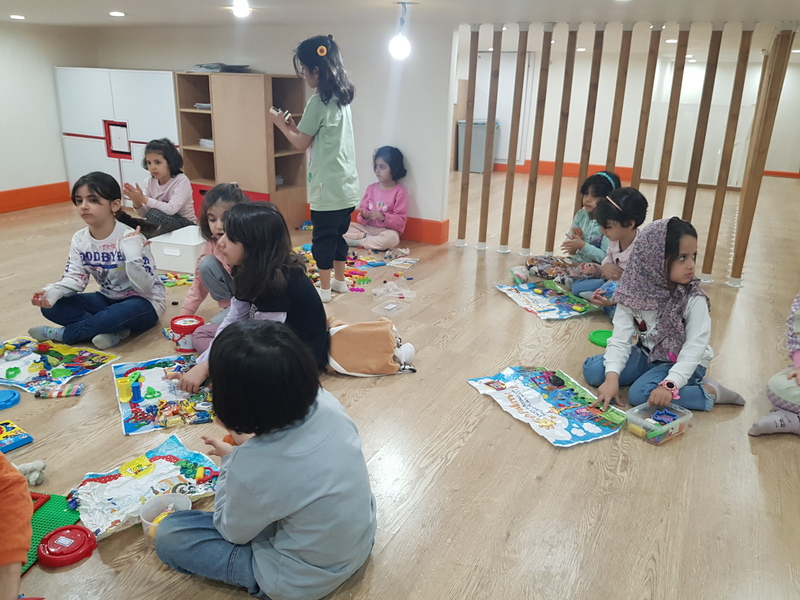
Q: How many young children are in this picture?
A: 12